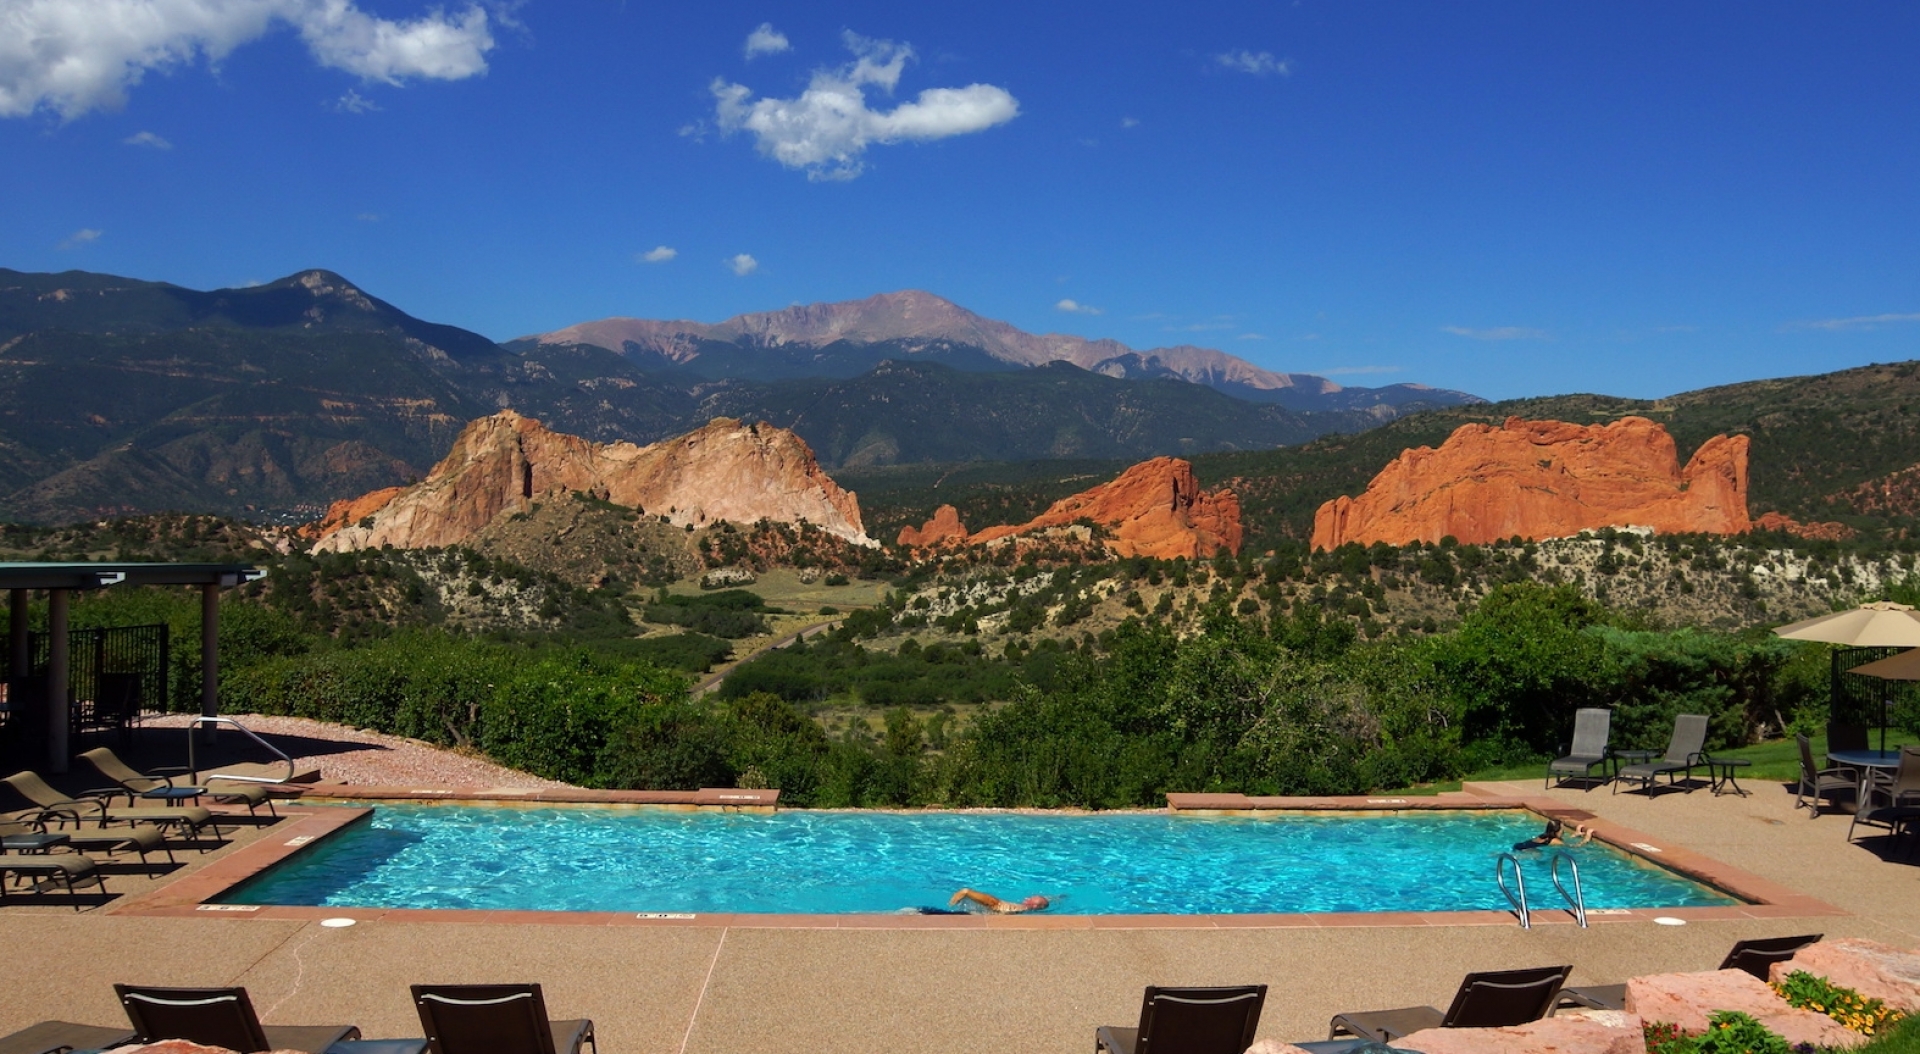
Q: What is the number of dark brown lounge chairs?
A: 5